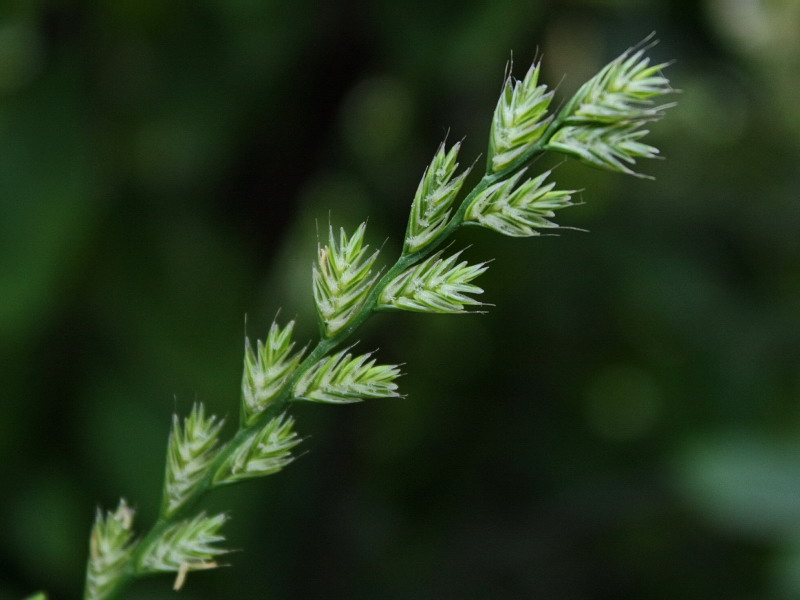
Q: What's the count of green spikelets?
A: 13